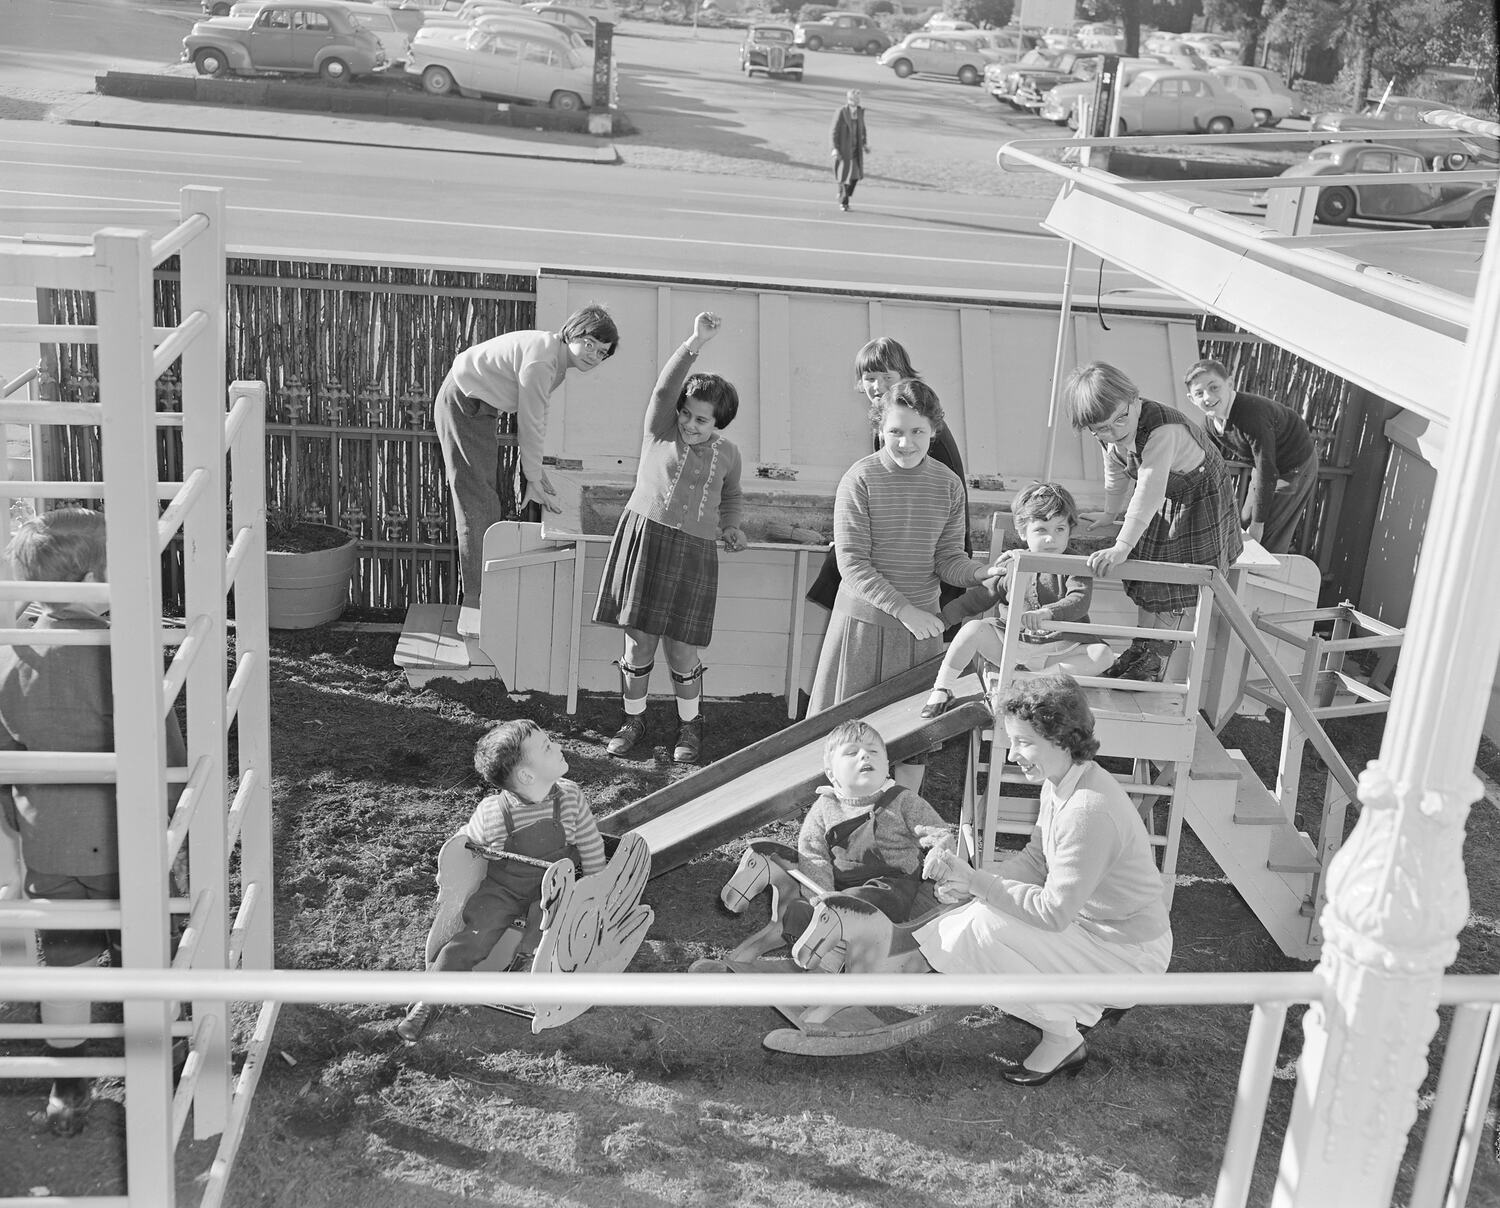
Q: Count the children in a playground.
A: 10